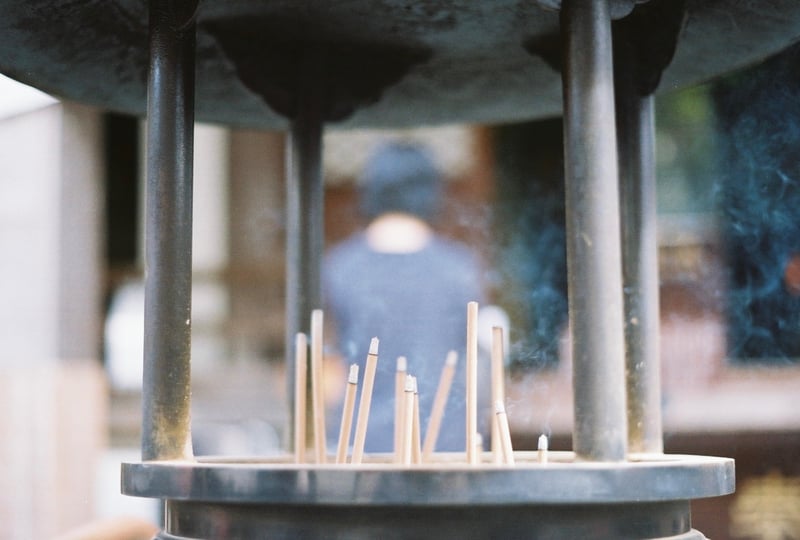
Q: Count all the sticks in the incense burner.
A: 13